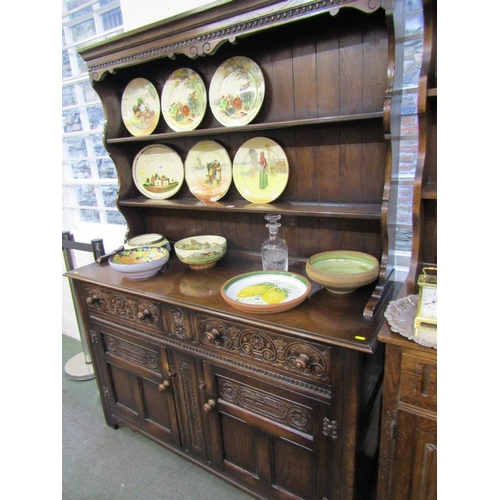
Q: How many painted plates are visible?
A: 7